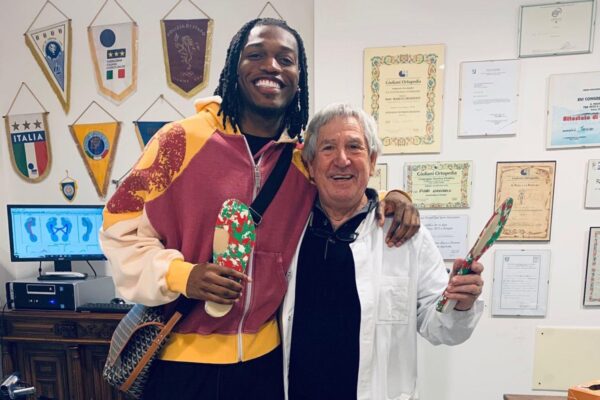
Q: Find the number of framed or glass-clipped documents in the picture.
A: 11